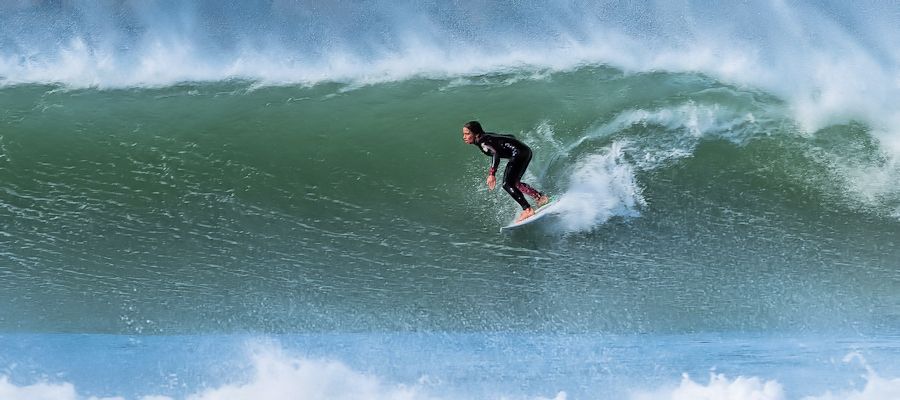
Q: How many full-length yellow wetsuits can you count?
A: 0